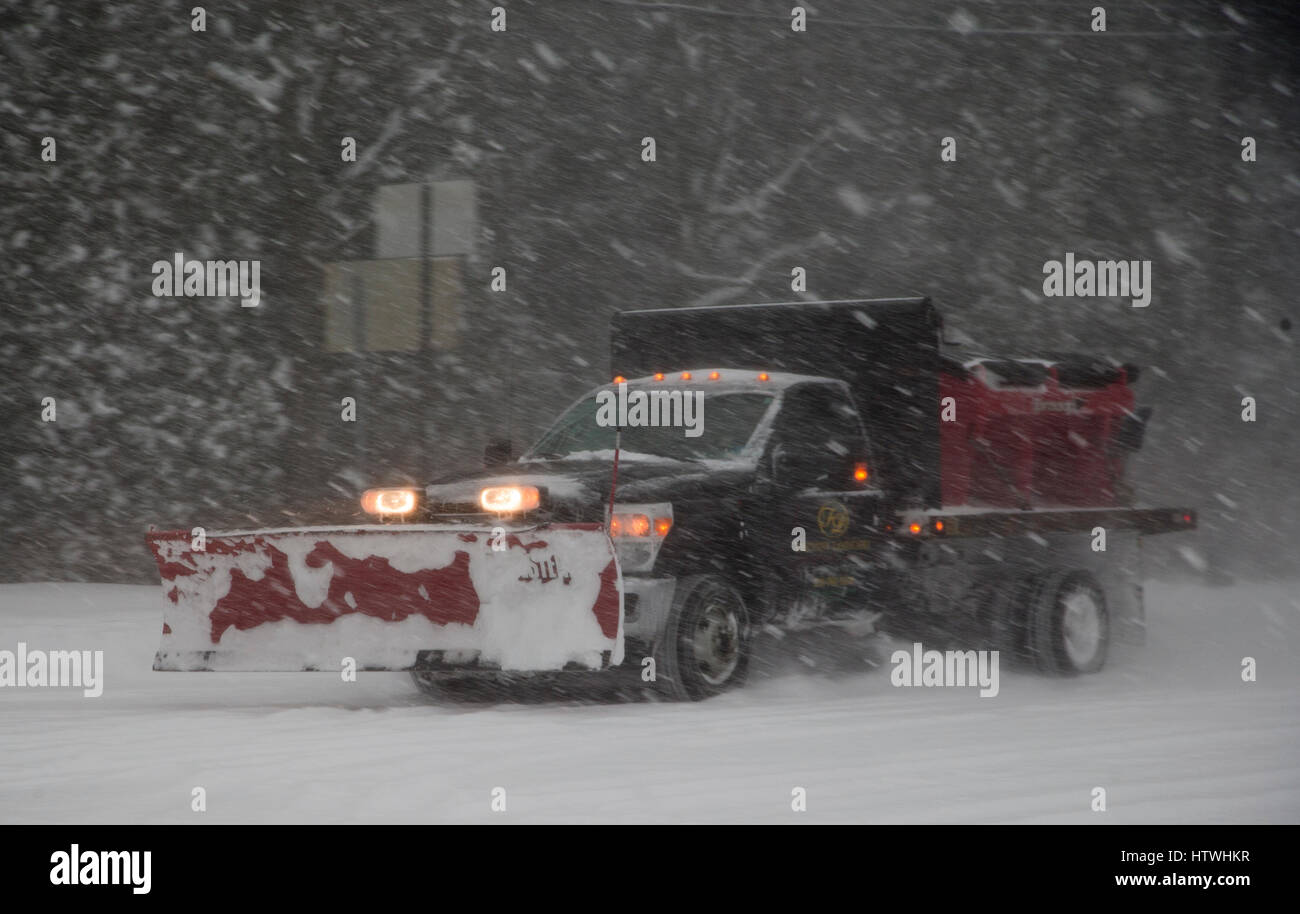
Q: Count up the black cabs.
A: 1